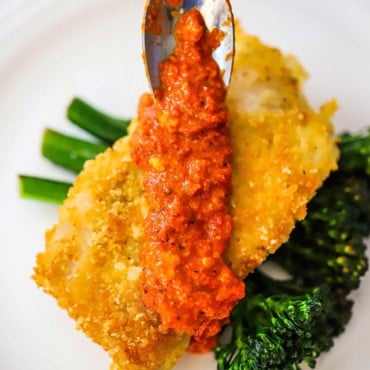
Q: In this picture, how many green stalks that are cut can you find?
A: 3